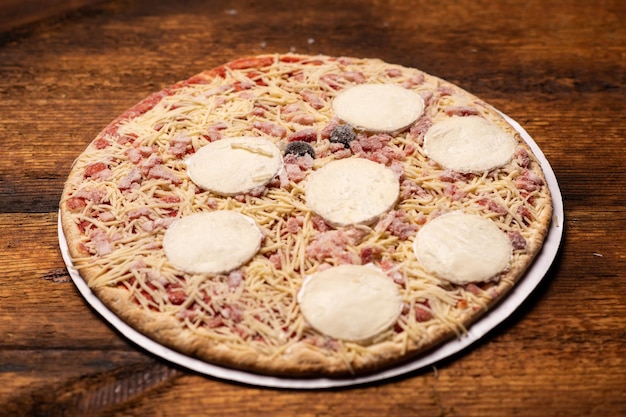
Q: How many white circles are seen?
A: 7